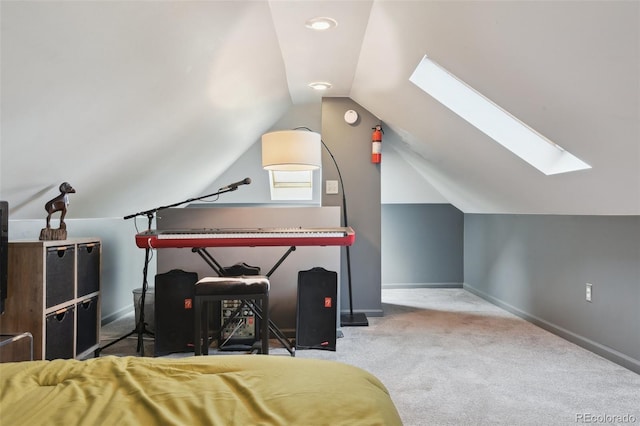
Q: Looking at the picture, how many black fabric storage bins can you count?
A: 4